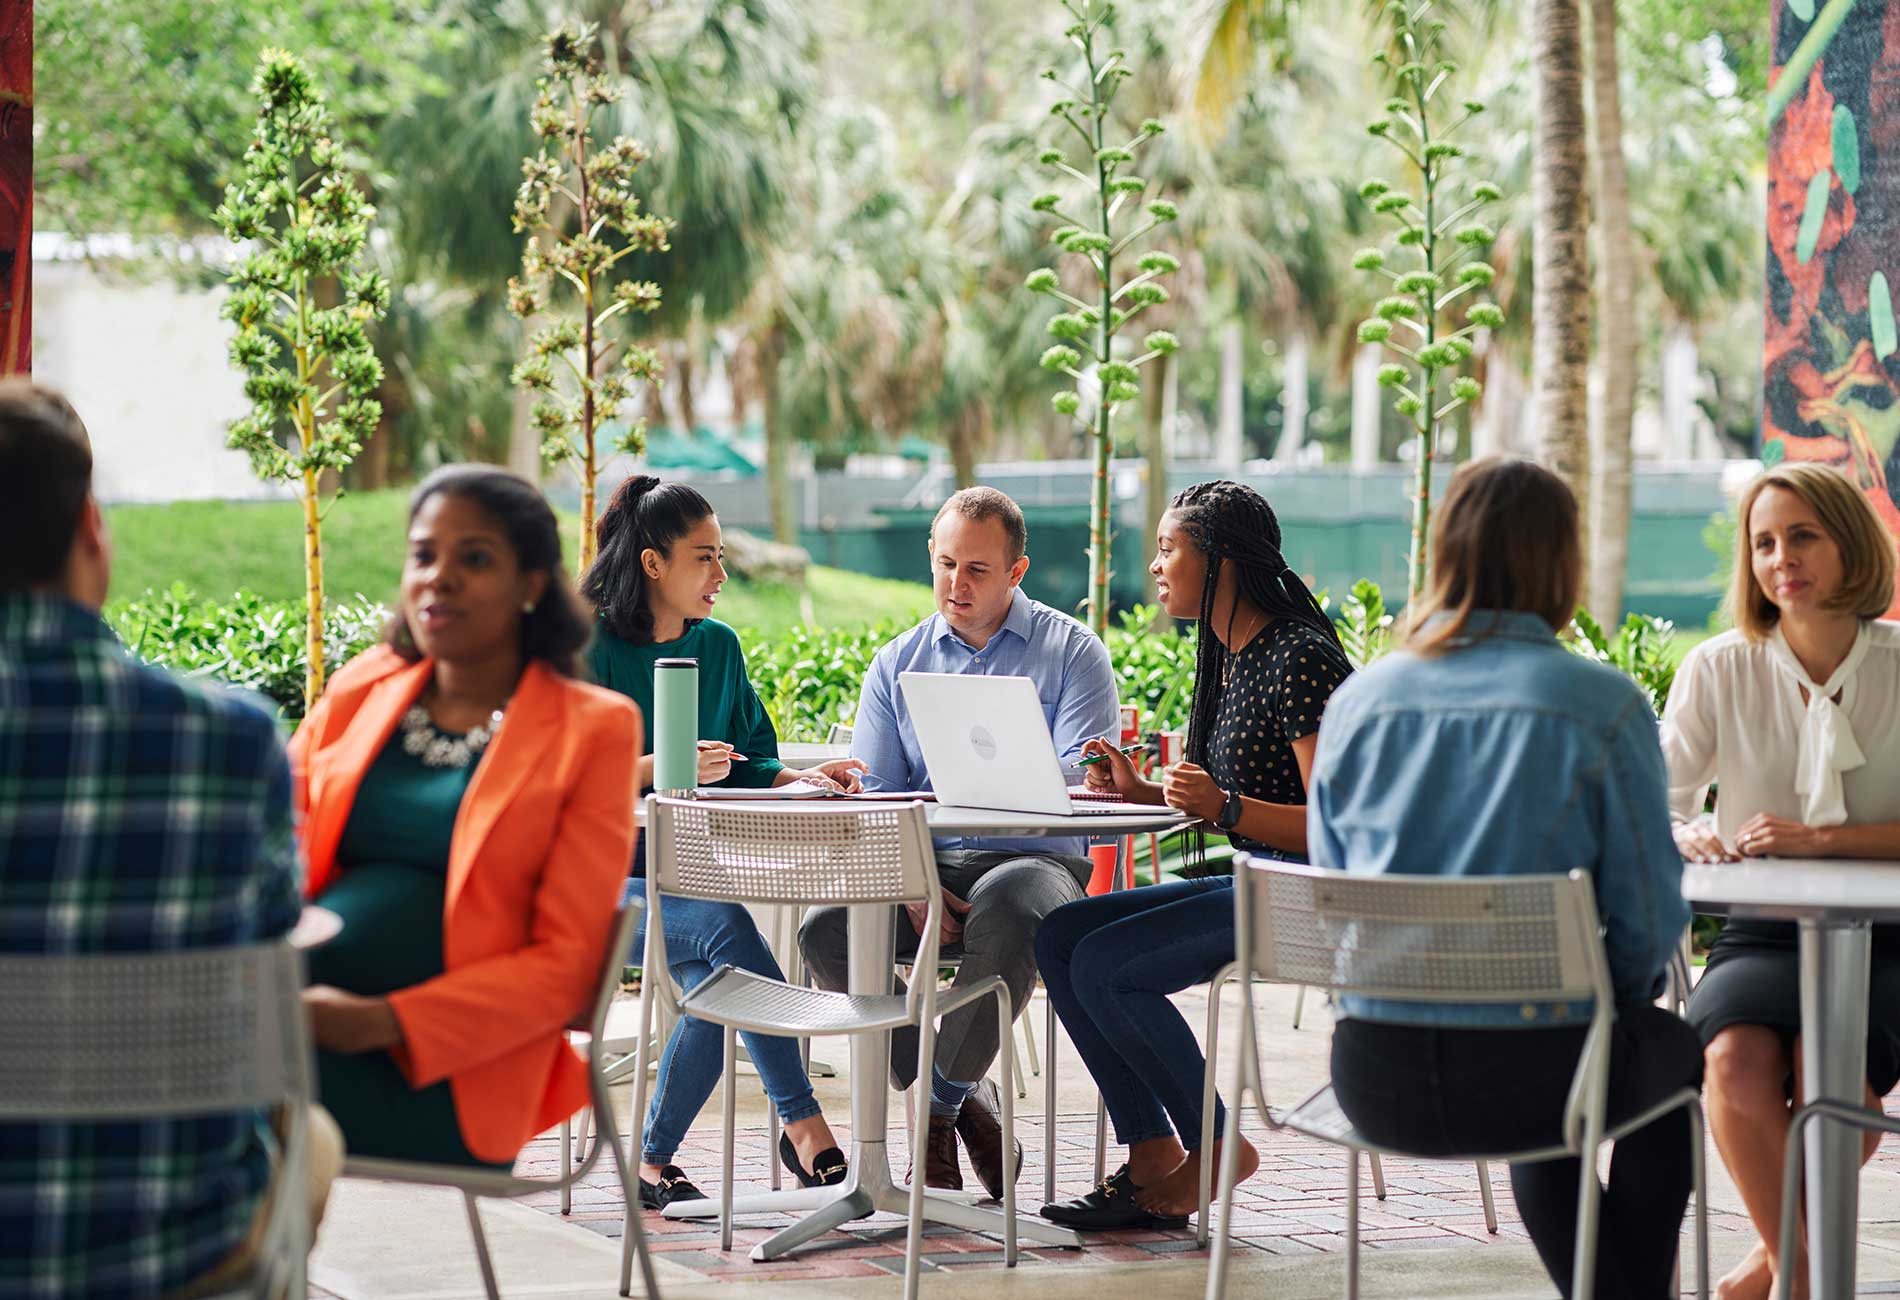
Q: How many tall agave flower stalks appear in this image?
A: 4